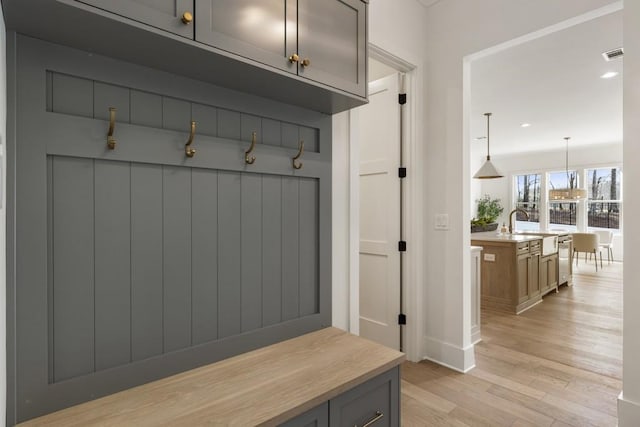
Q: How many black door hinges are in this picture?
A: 4